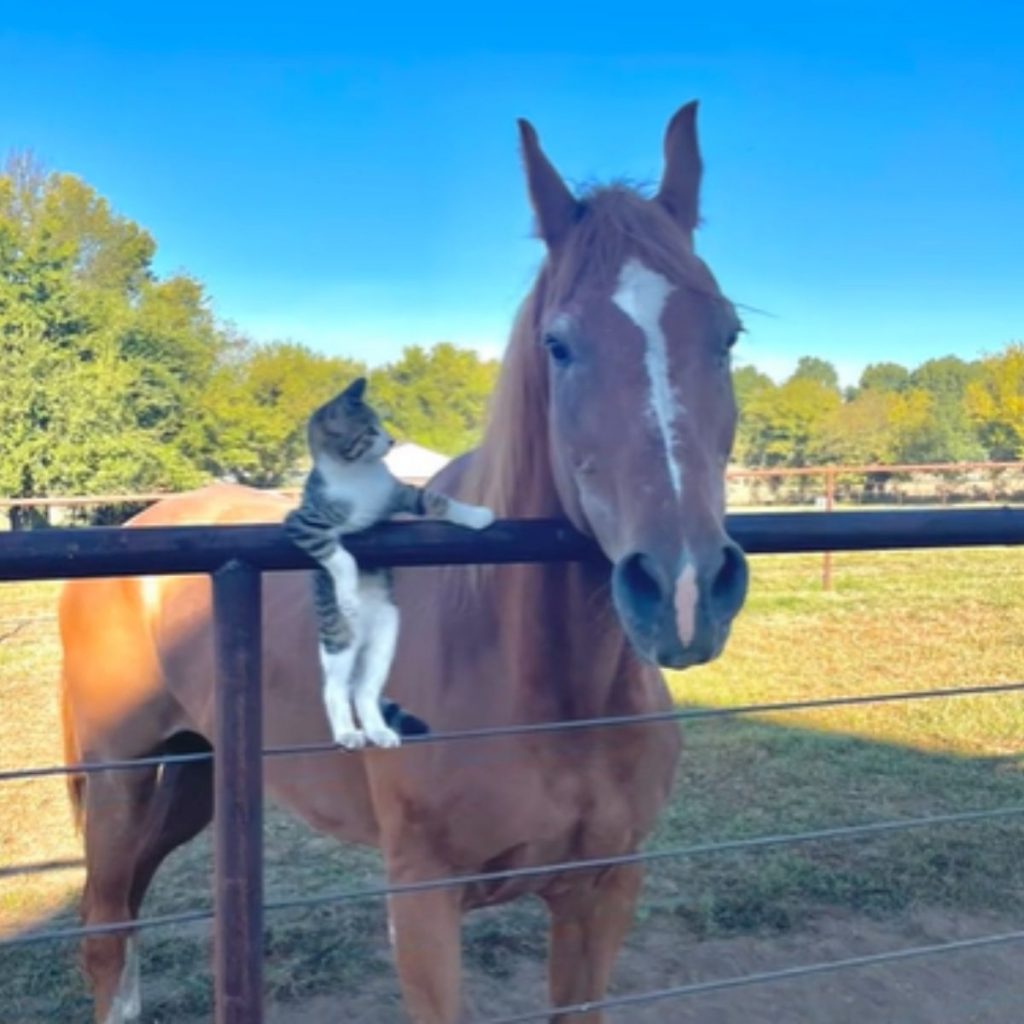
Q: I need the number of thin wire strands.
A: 3